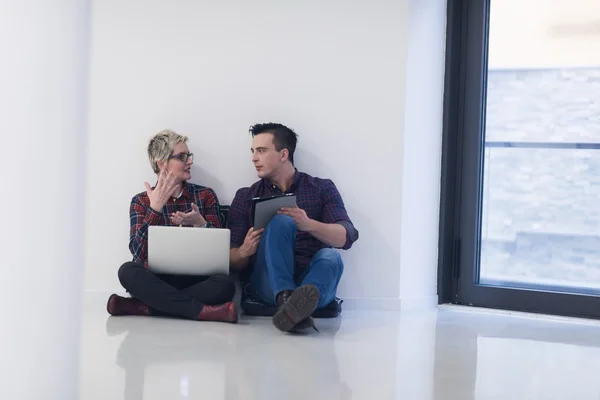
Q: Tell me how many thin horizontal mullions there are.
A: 1